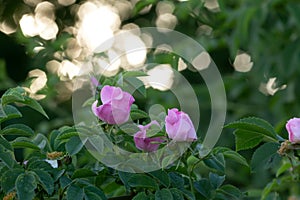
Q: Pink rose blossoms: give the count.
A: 4